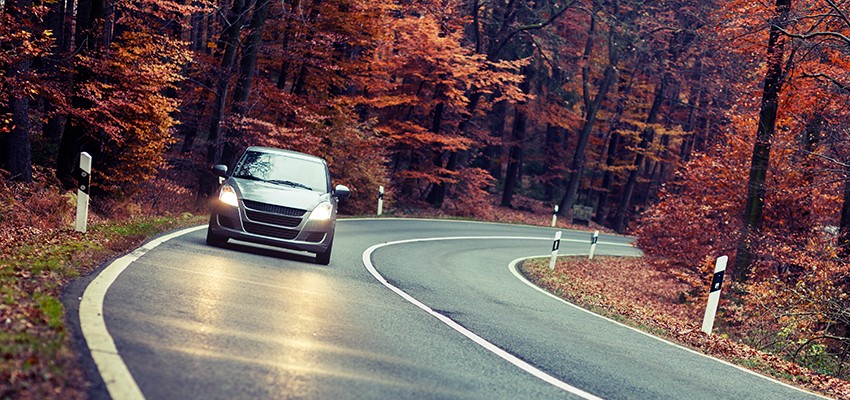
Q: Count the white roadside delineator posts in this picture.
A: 6